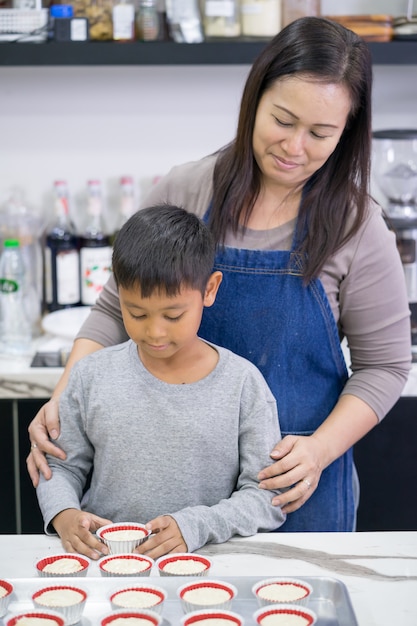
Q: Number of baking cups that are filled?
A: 13